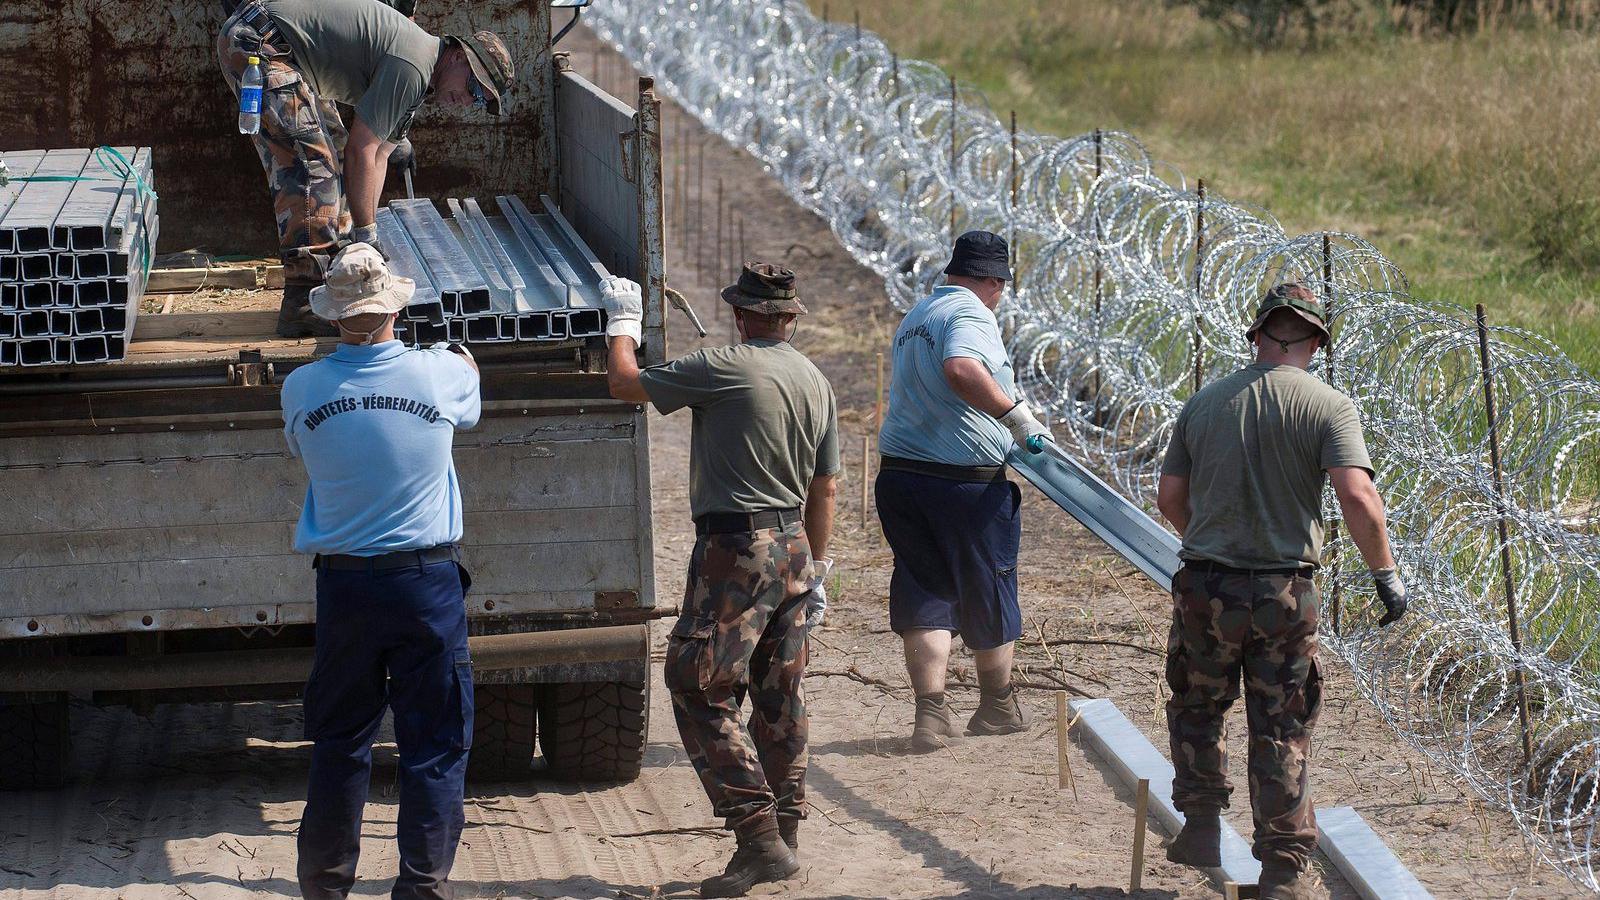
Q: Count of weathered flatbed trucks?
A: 1